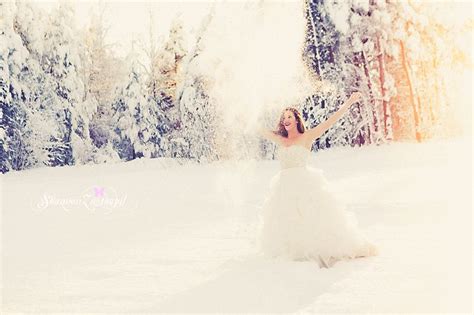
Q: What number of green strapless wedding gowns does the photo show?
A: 0